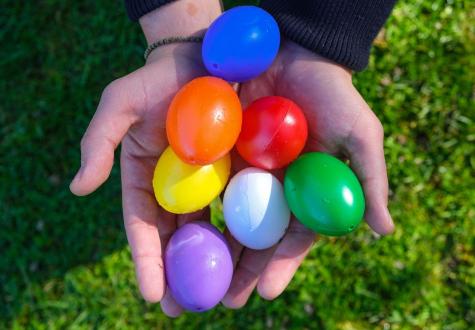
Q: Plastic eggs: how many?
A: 7